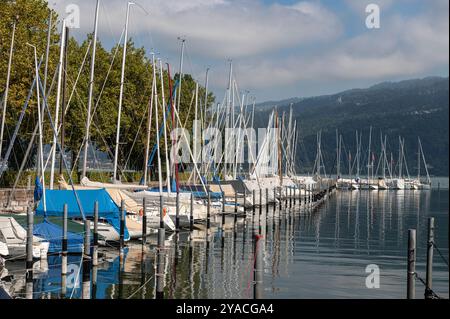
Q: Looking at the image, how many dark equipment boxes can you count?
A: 0